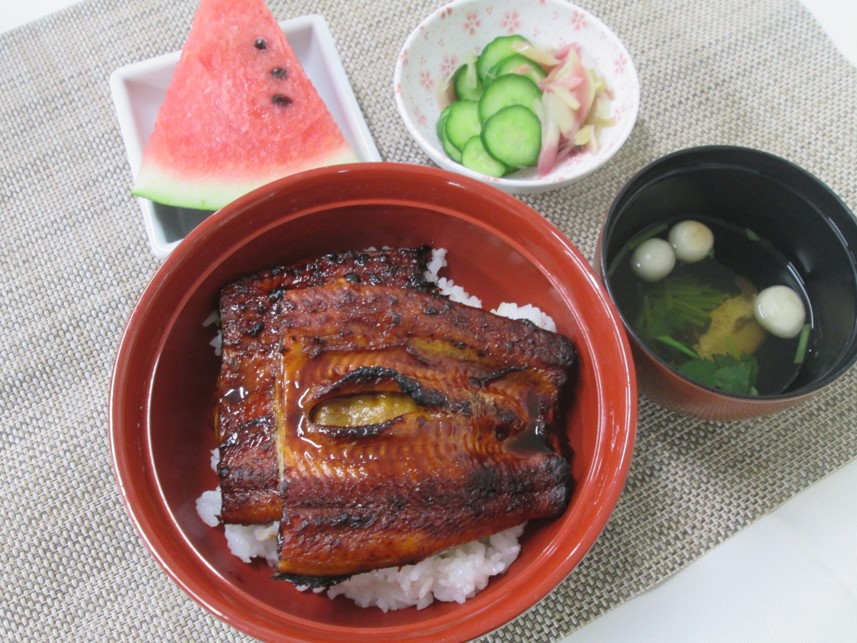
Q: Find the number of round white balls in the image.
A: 3